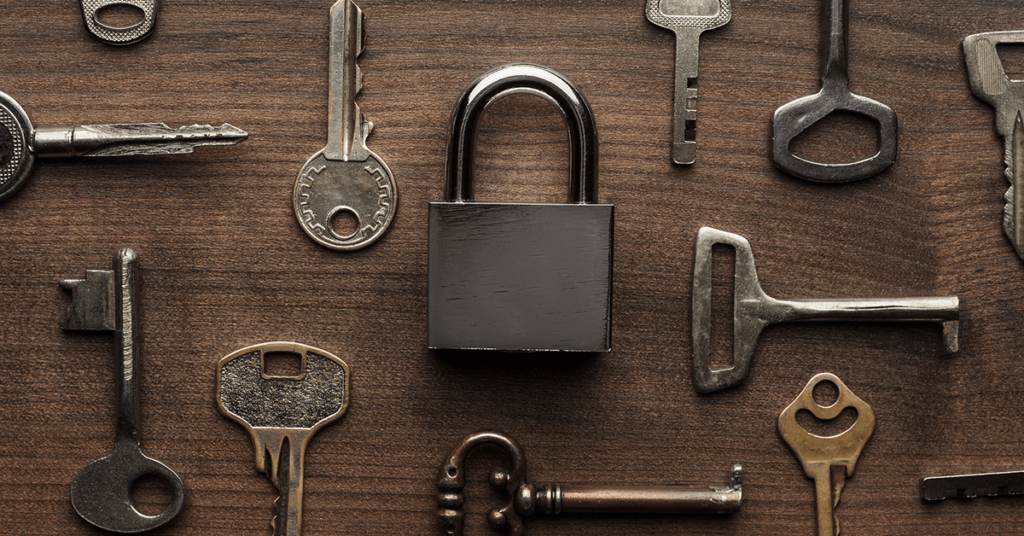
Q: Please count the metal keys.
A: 12